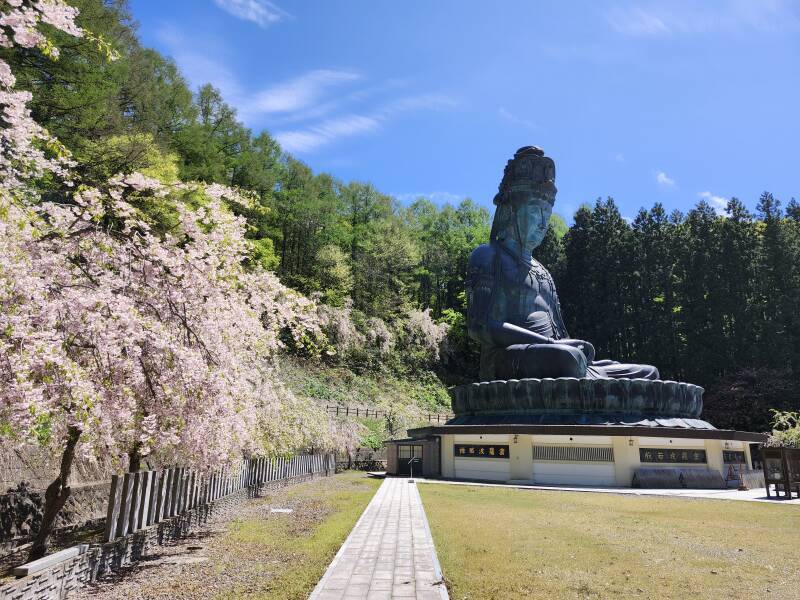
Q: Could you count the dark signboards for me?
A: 3